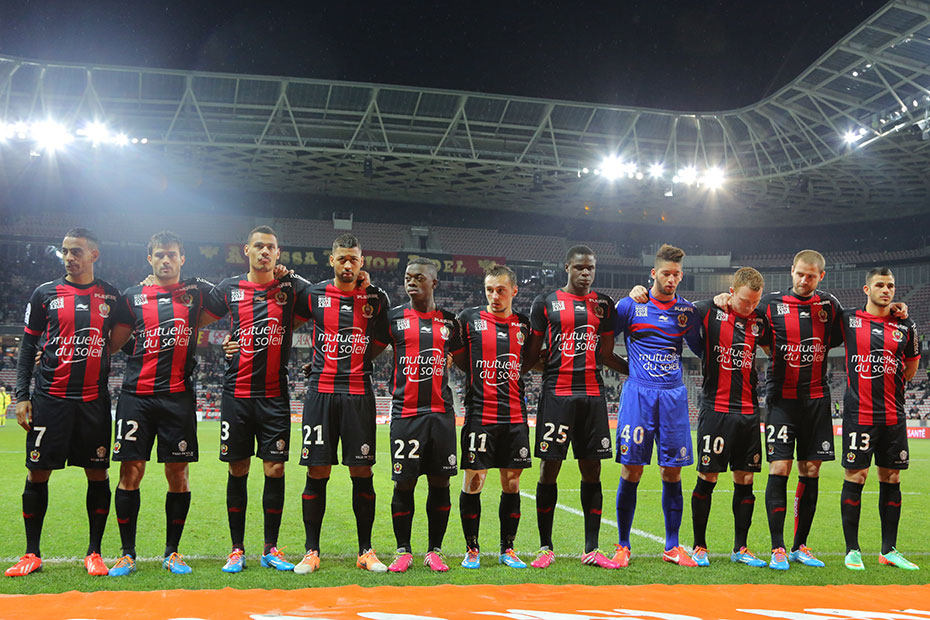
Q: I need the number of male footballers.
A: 11